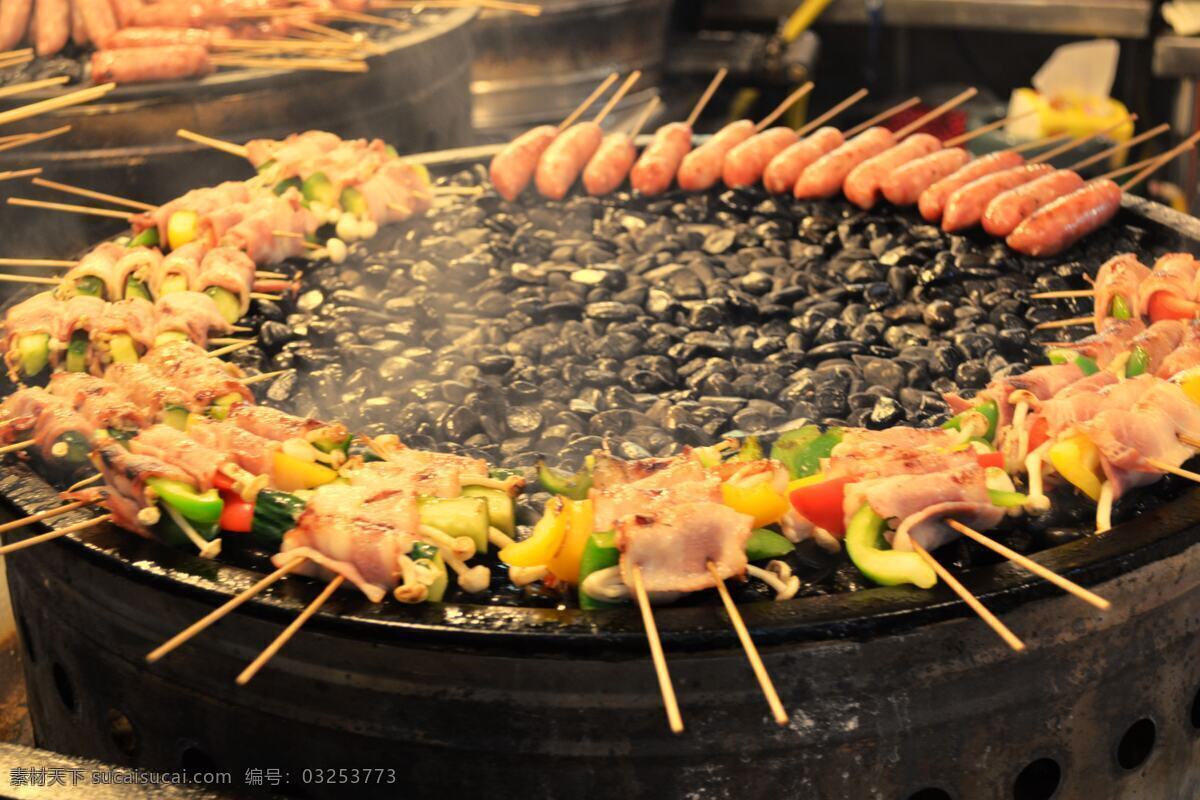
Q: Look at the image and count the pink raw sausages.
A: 14